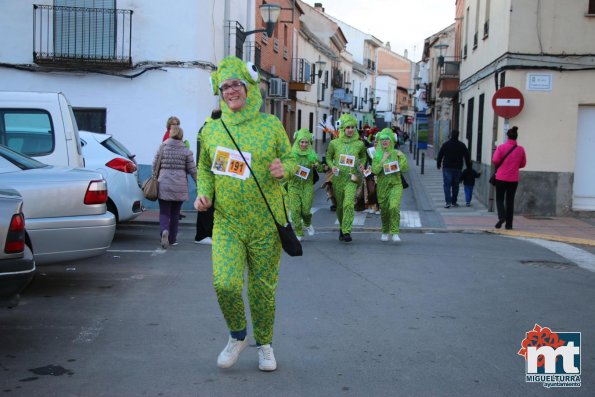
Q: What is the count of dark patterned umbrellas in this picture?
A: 0